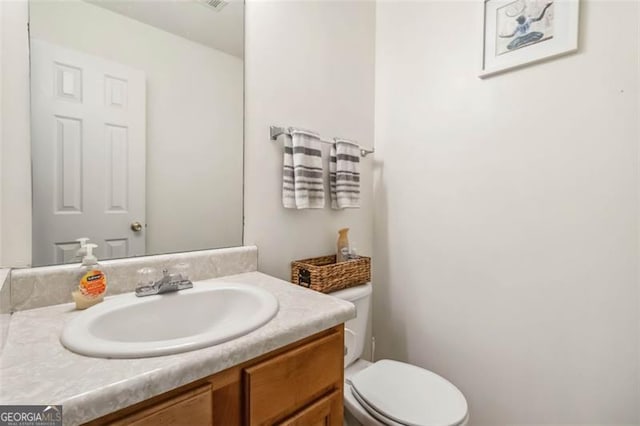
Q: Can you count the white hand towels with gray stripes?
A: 2